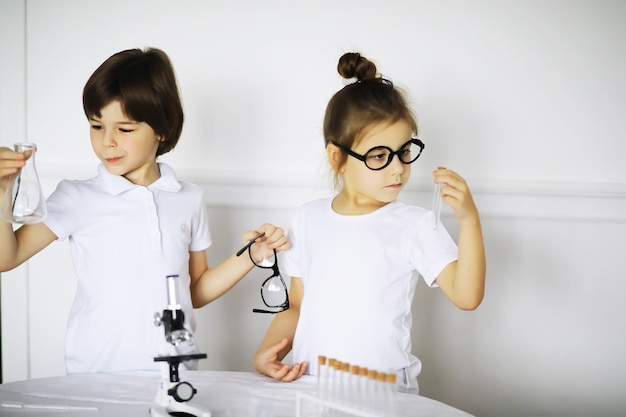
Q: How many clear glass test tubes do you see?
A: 10